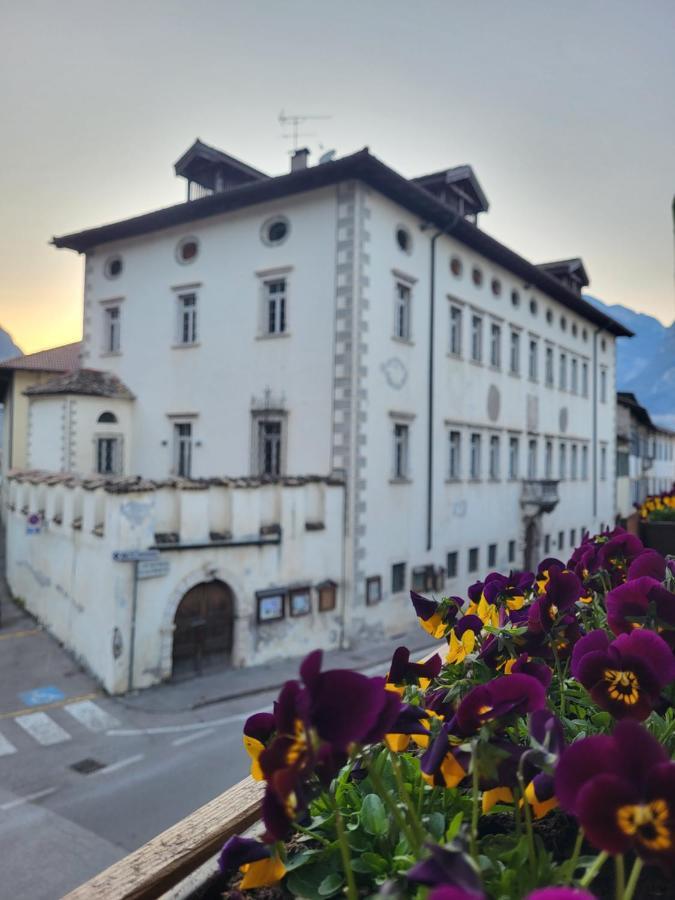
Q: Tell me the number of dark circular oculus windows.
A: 14